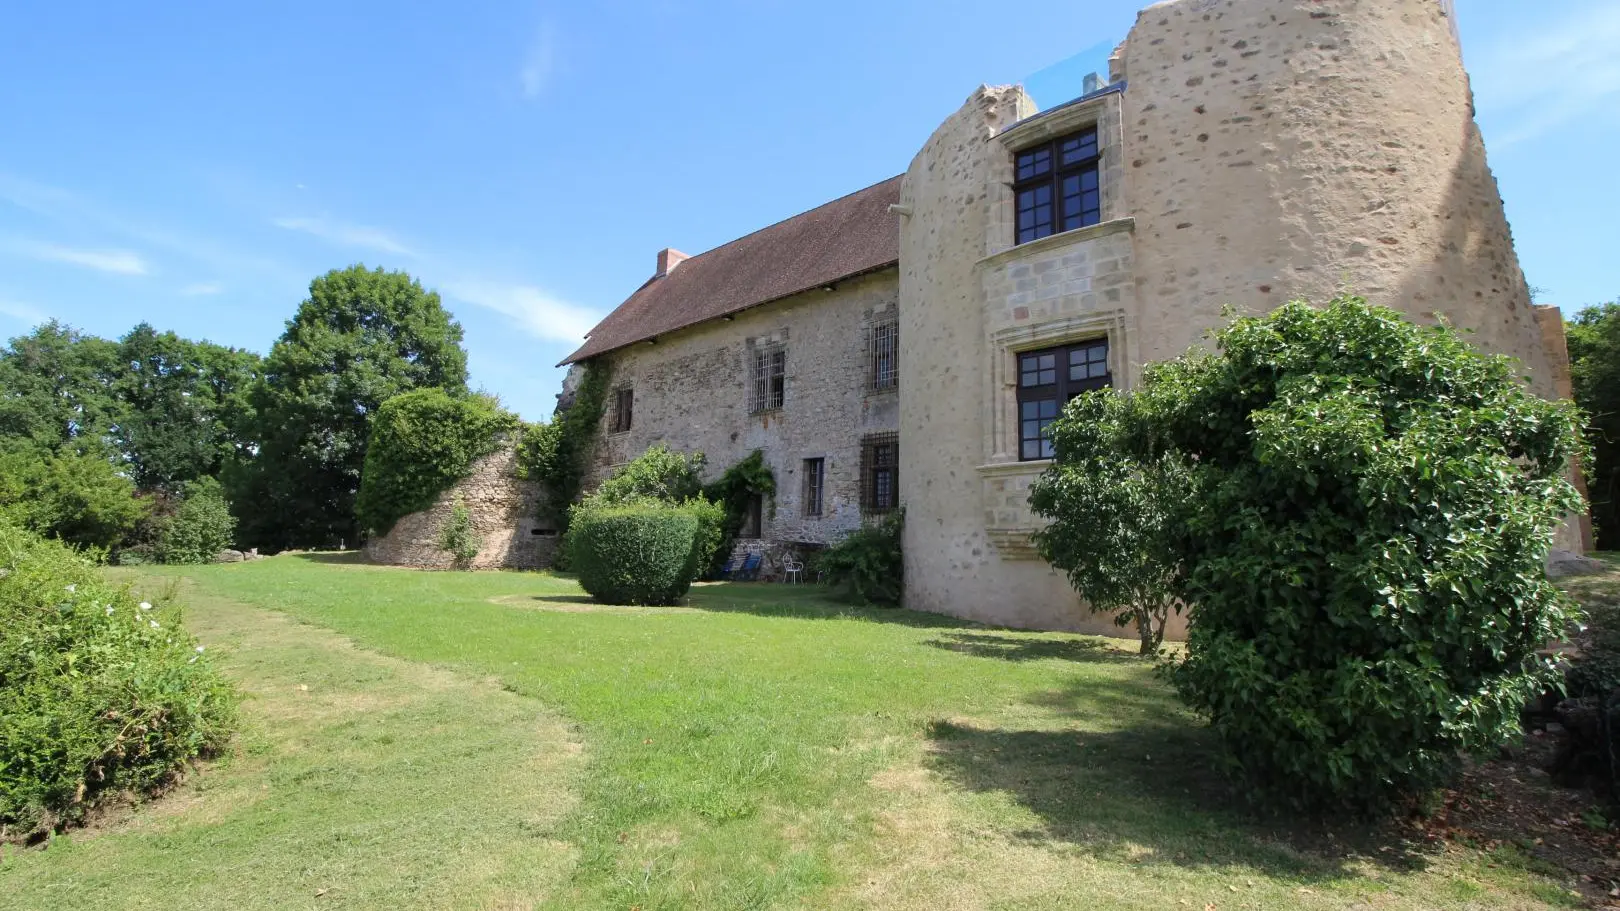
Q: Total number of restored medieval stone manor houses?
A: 1